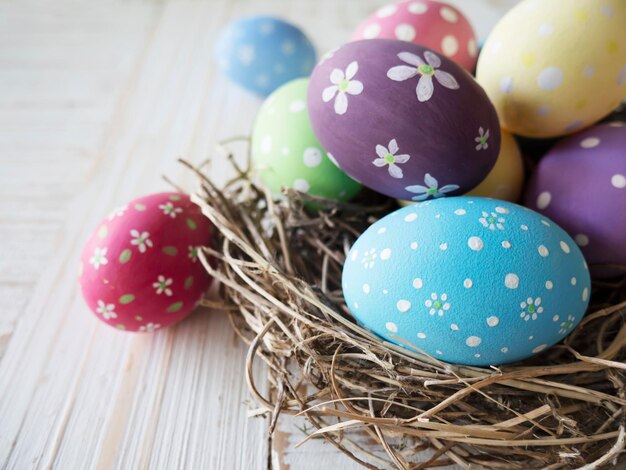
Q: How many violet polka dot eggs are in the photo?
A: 1